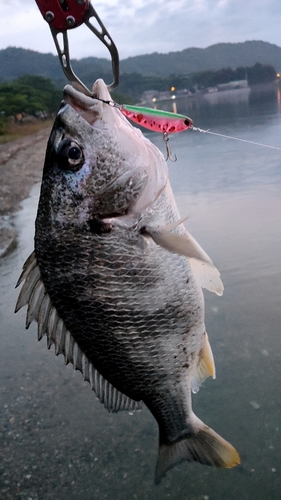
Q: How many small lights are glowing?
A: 4